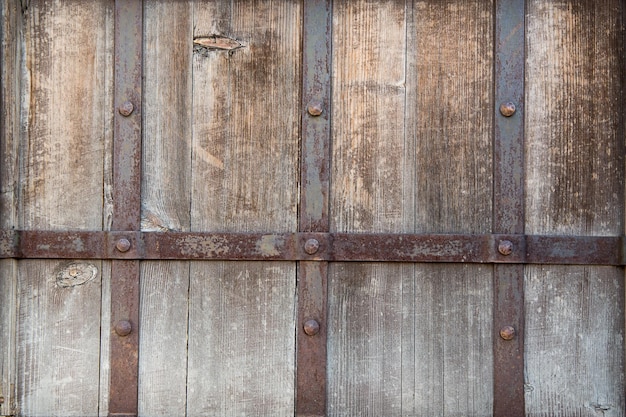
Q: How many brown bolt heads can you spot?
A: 9